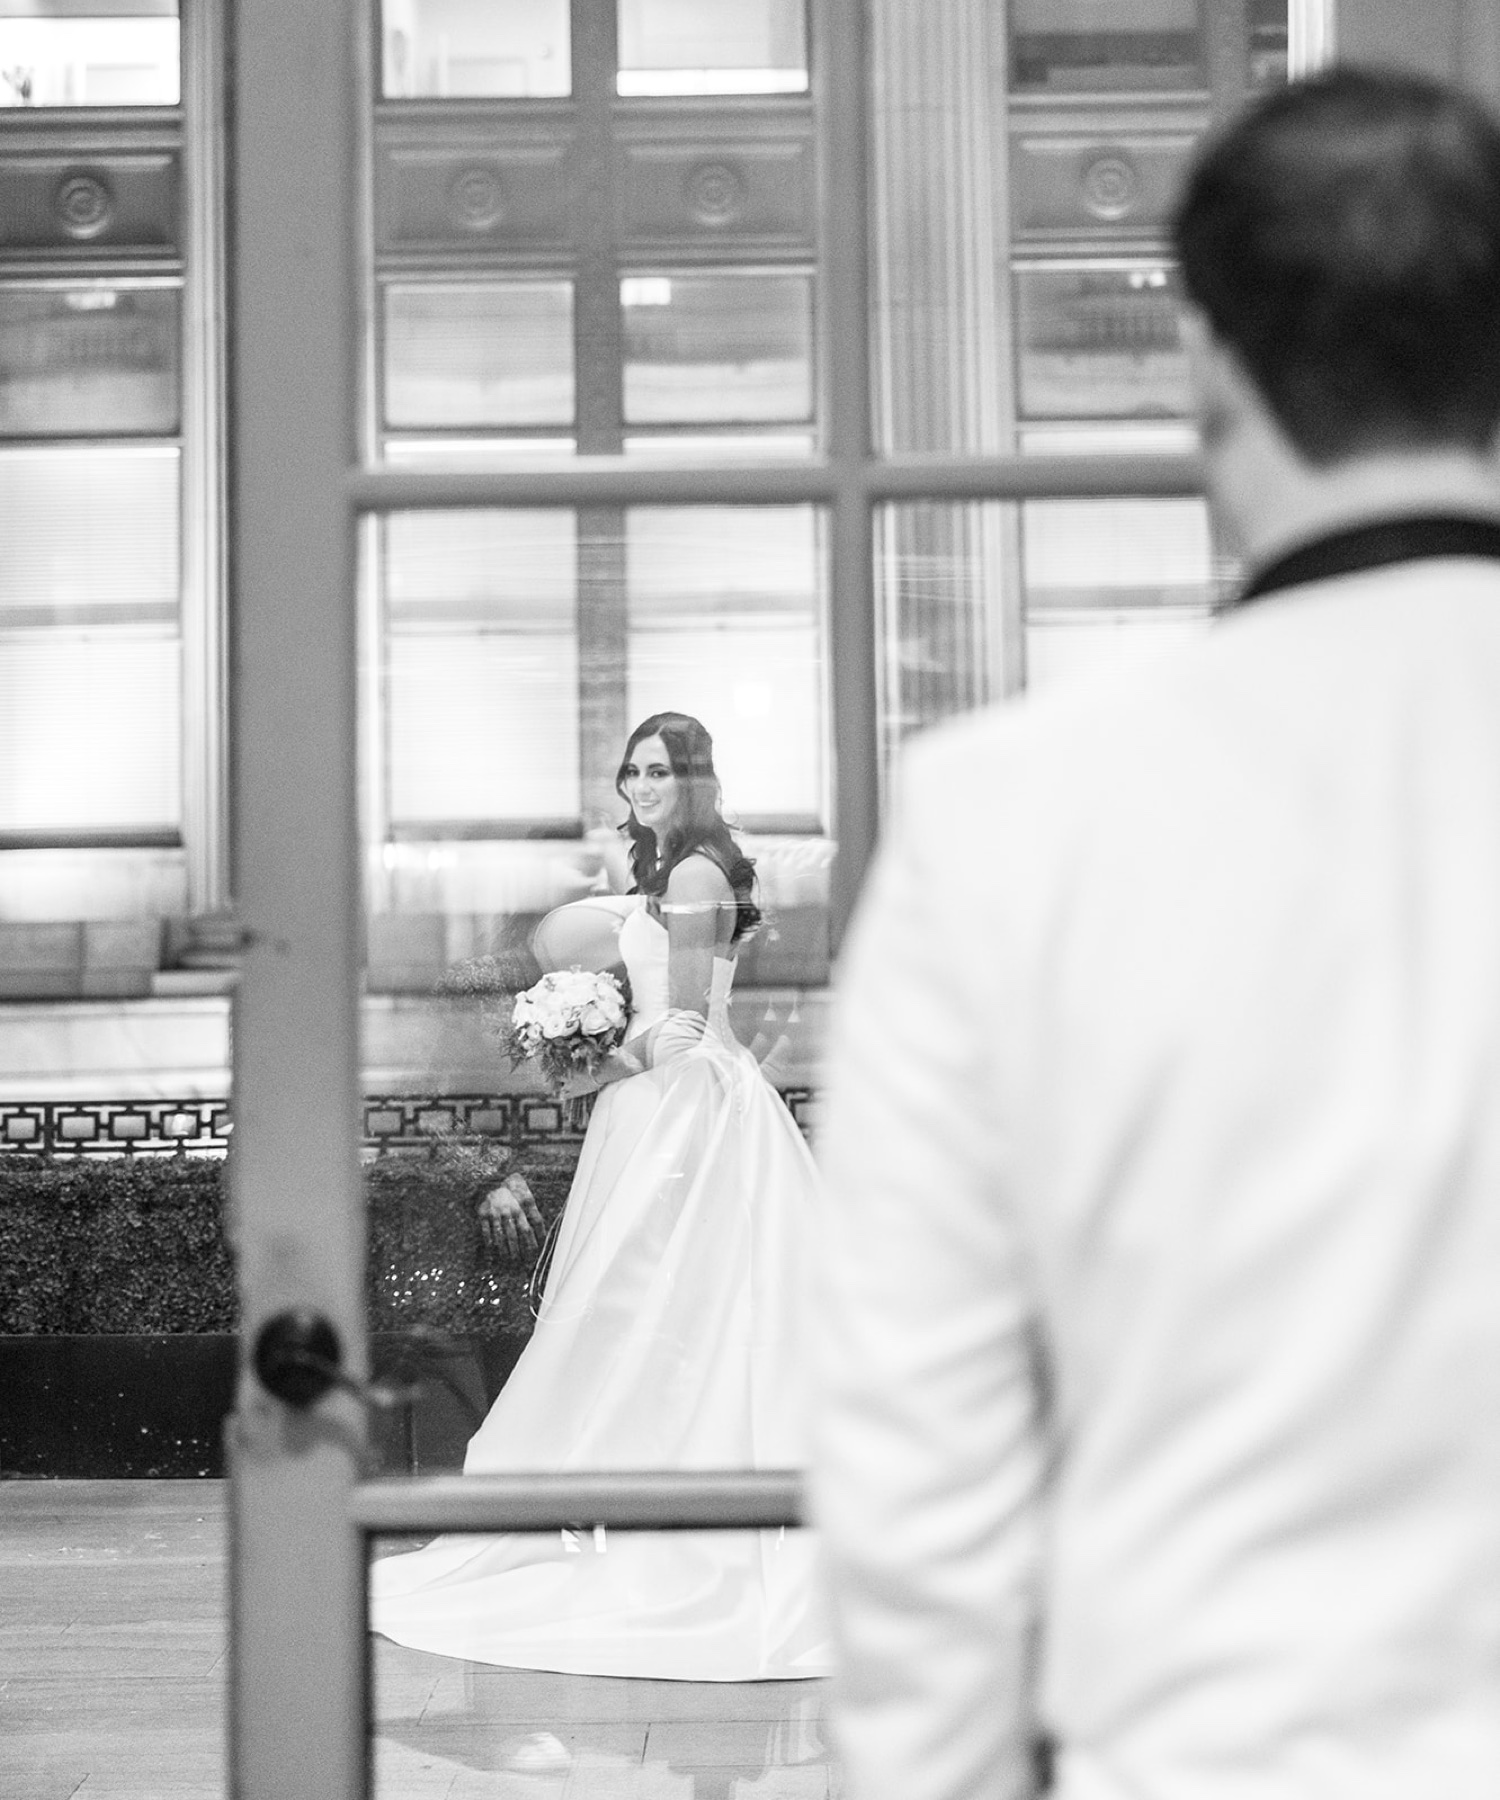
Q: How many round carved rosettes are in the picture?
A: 4